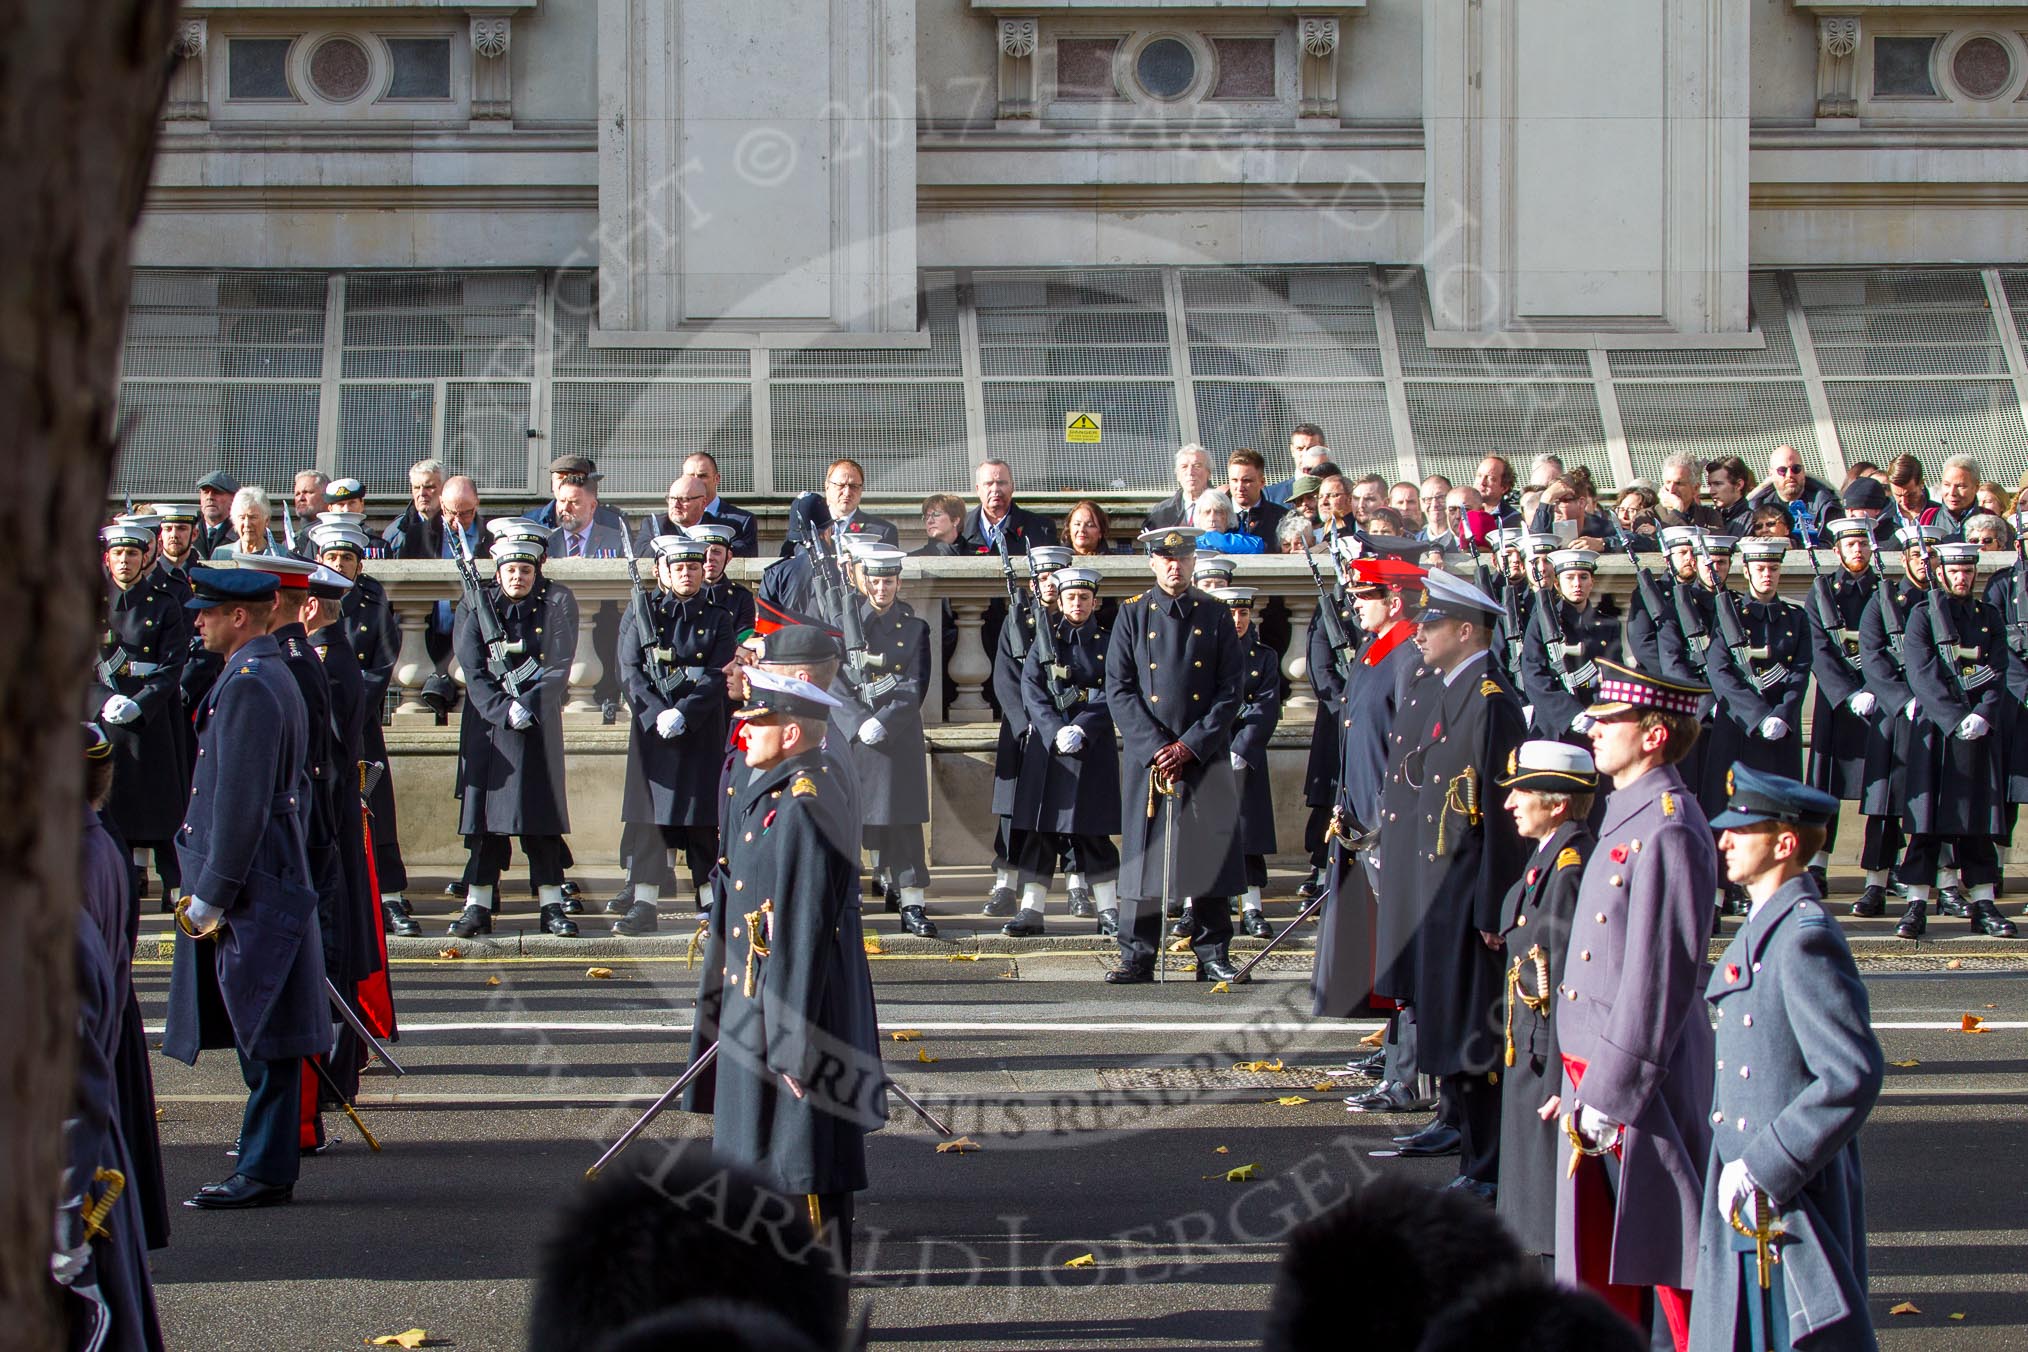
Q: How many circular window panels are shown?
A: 3